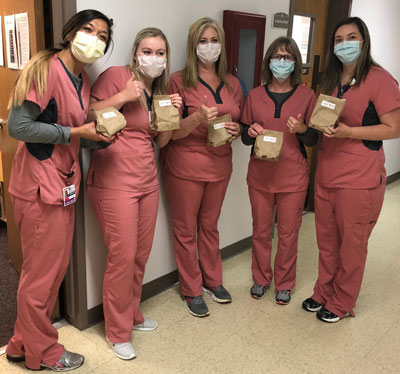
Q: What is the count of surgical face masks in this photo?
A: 5